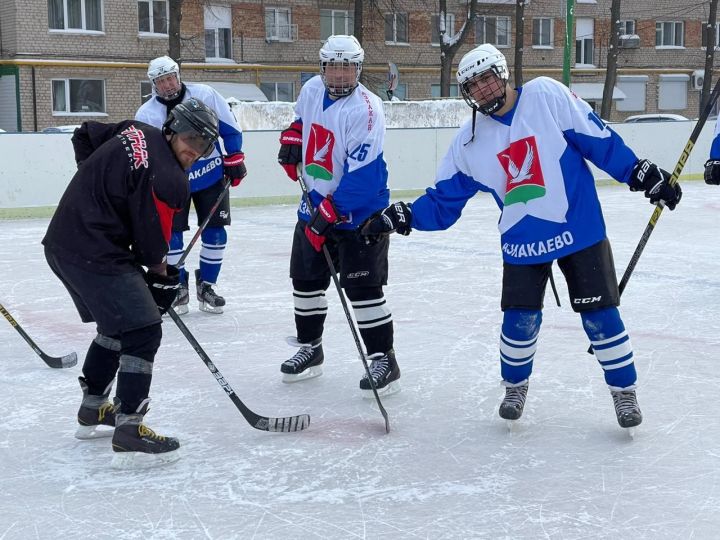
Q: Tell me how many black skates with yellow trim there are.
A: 2